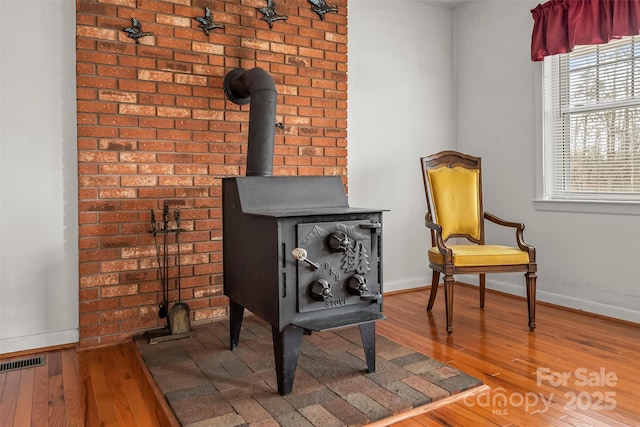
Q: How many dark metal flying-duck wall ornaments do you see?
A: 4